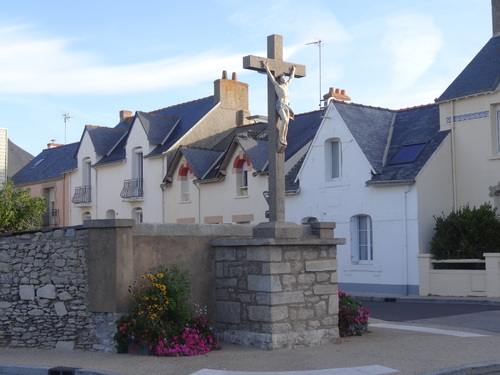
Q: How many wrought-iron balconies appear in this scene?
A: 3